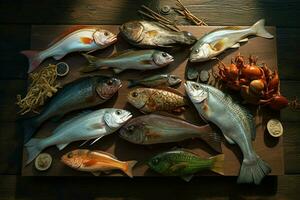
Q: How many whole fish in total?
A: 12